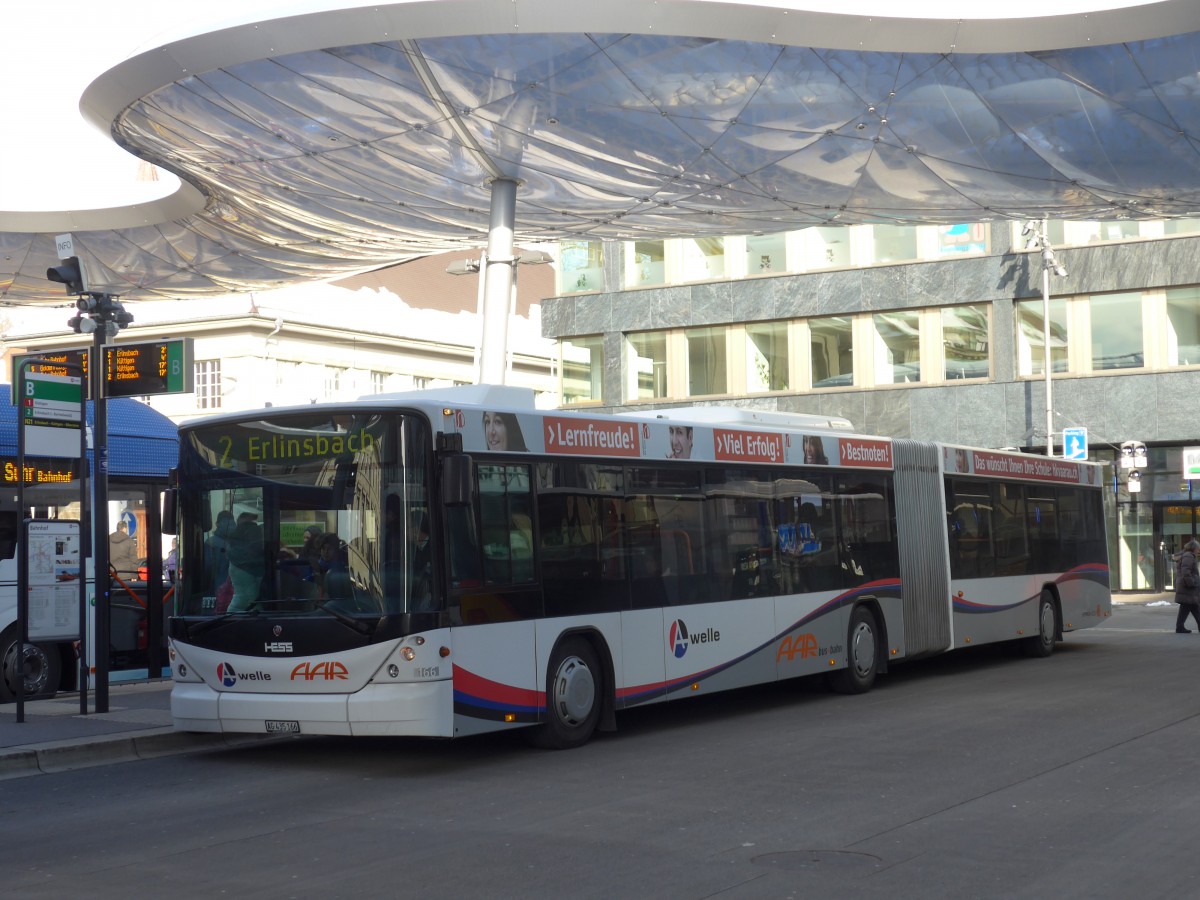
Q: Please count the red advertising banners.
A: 4